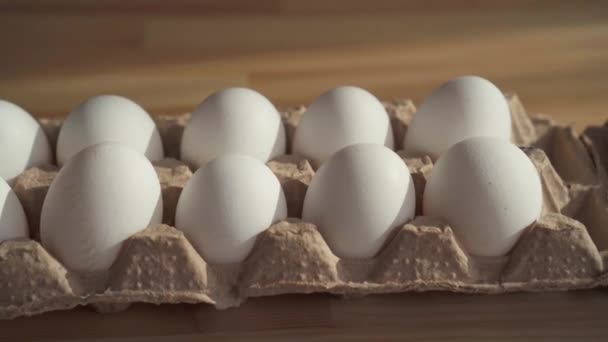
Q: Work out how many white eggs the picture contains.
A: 10